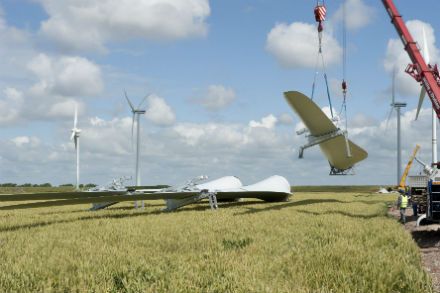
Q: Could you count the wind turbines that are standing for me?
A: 4